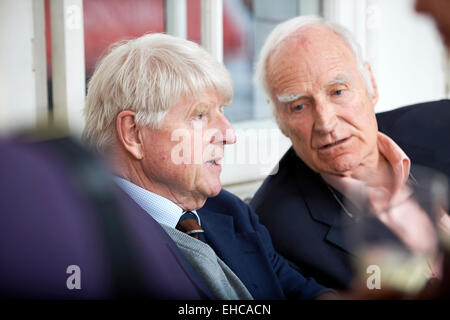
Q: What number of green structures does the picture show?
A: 0